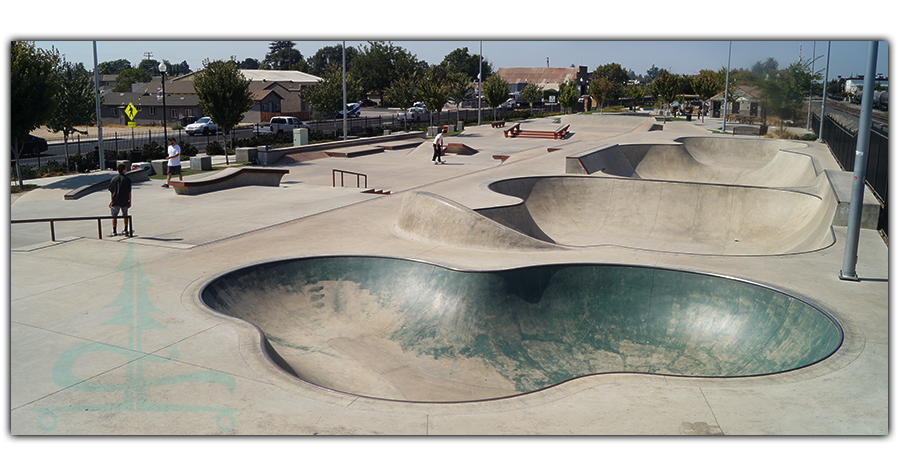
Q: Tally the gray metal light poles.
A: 7